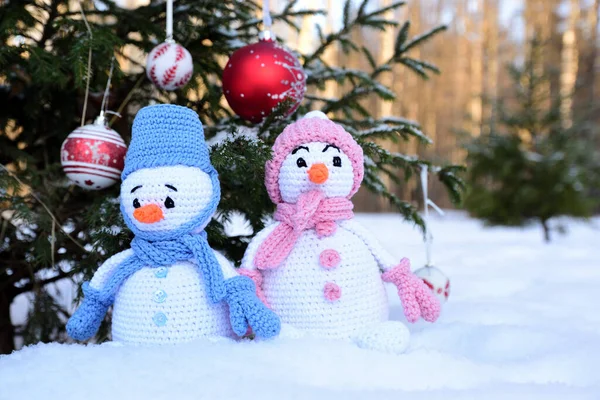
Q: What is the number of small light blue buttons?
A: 3